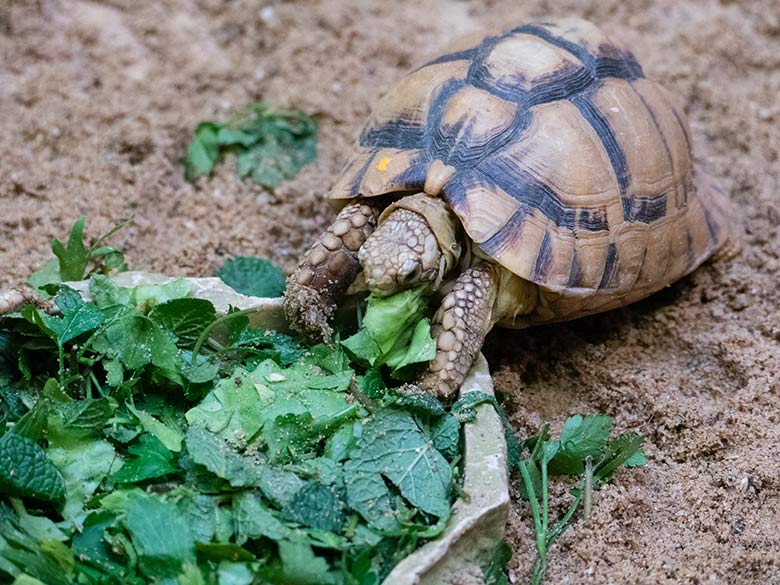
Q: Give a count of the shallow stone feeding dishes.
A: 1